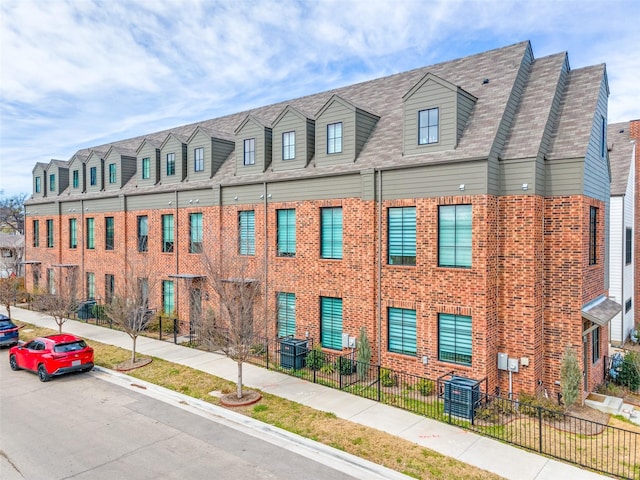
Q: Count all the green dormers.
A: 12